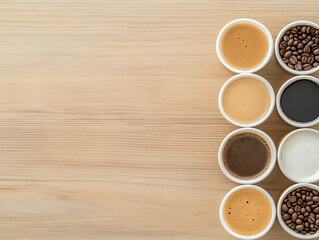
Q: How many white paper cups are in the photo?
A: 8